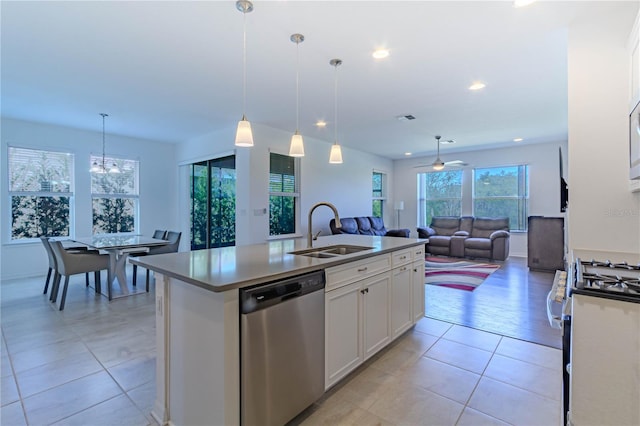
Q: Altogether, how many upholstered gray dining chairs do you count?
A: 4